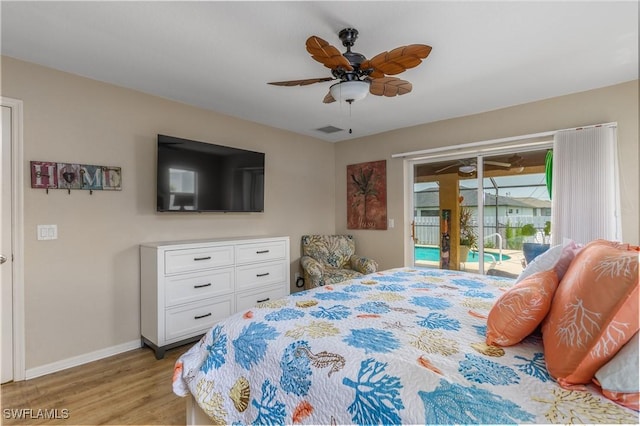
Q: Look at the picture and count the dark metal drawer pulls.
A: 6